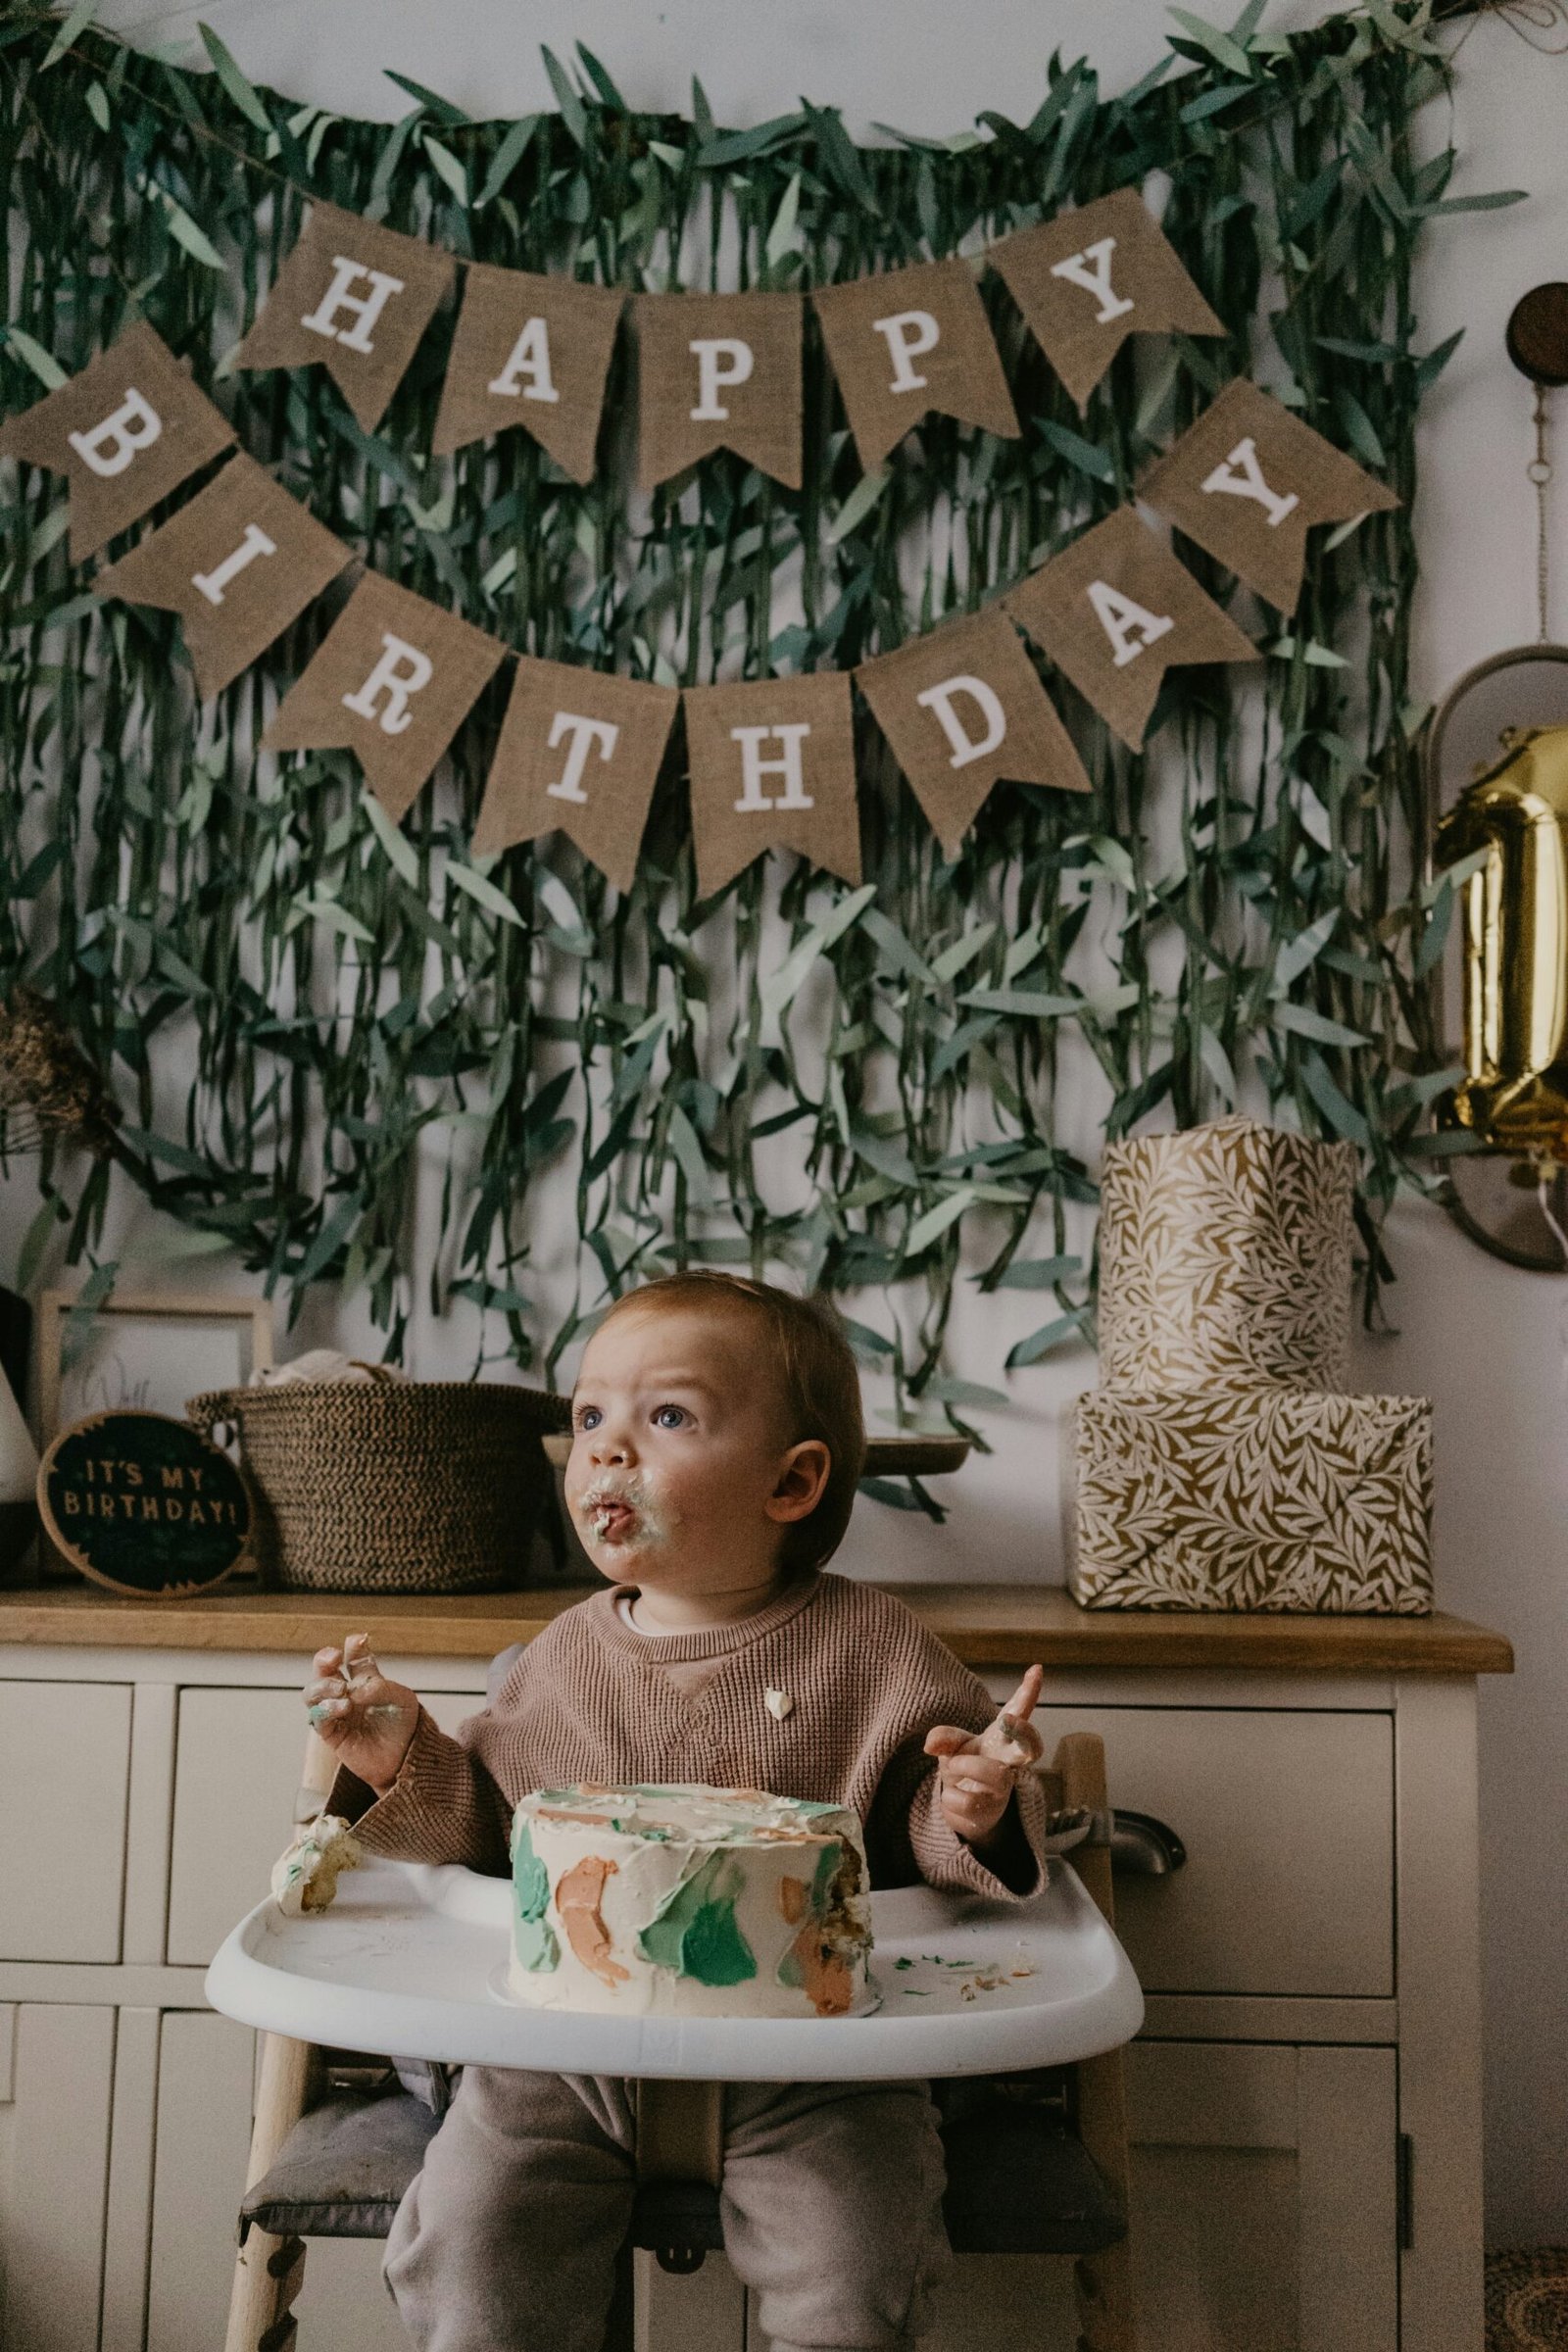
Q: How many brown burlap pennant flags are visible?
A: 13